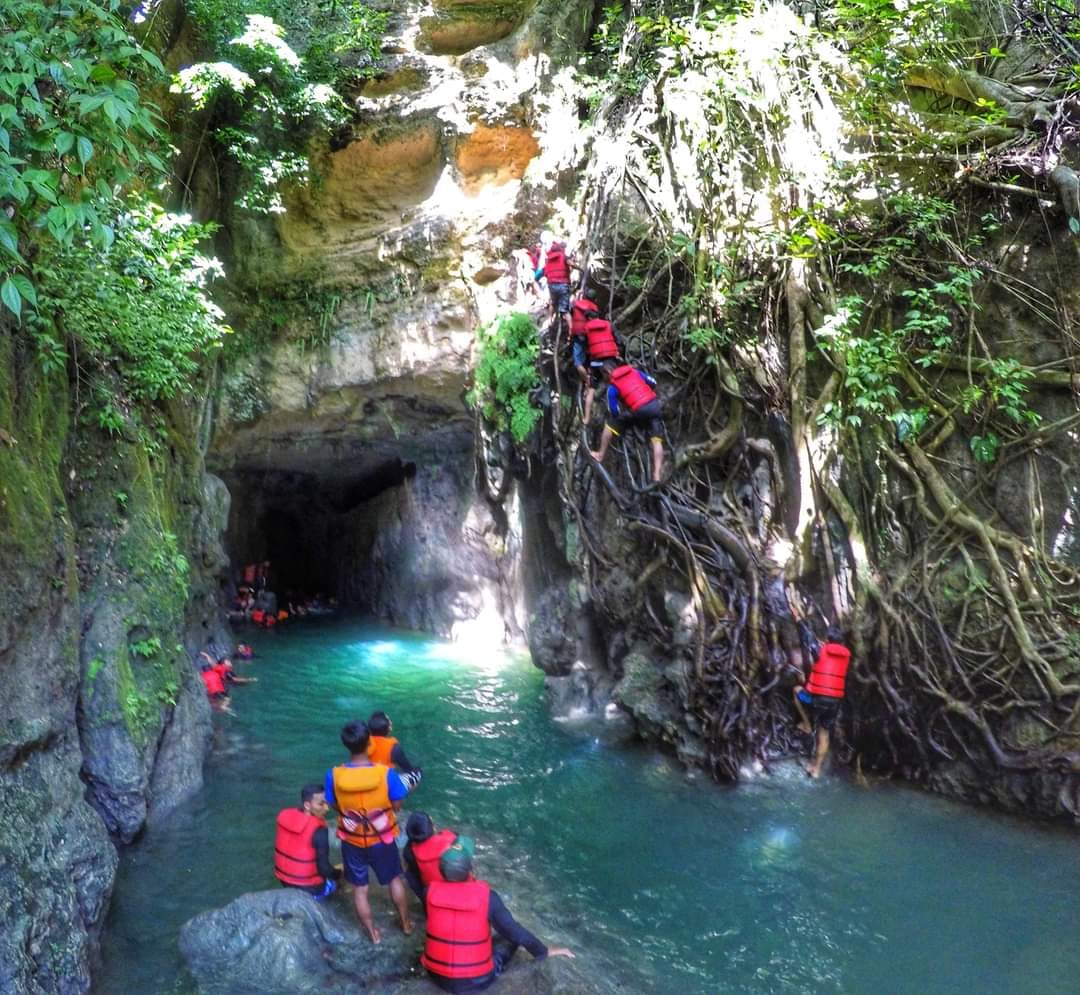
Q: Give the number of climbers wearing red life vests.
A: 6